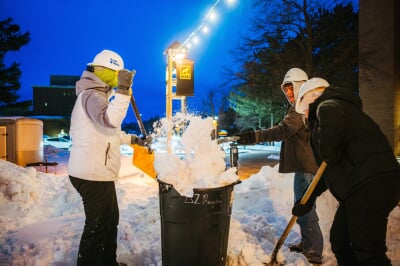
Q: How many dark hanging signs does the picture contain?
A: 1